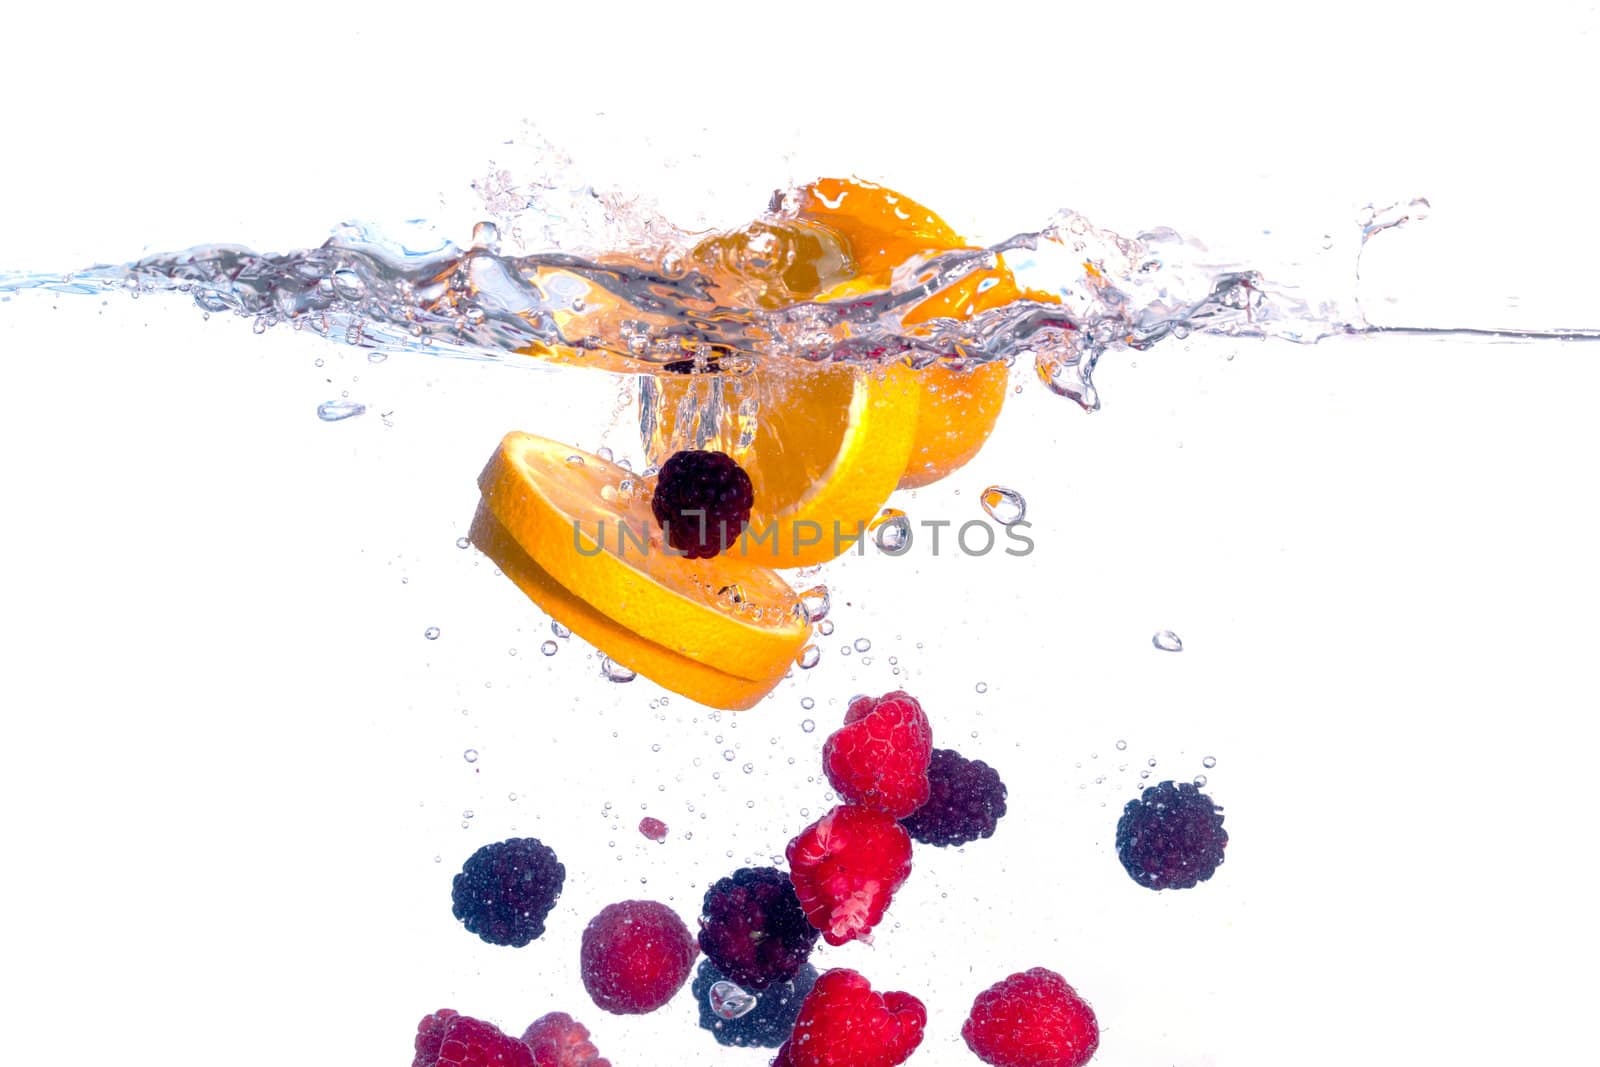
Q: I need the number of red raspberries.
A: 7